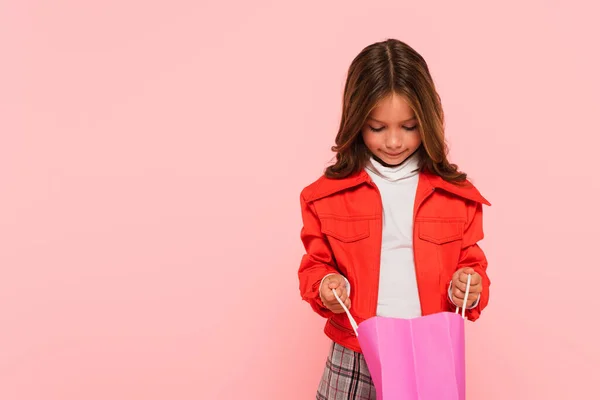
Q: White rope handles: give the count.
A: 2